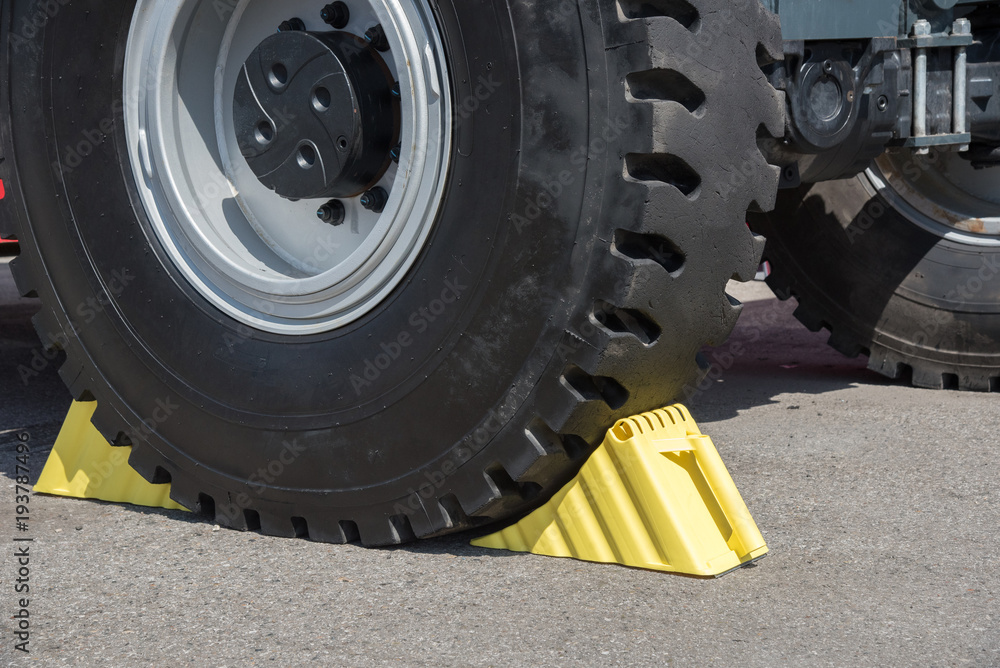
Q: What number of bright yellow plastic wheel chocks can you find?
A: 2